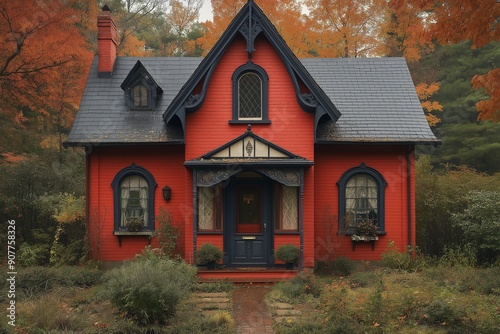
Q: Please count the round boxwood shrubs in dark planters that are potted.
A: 2